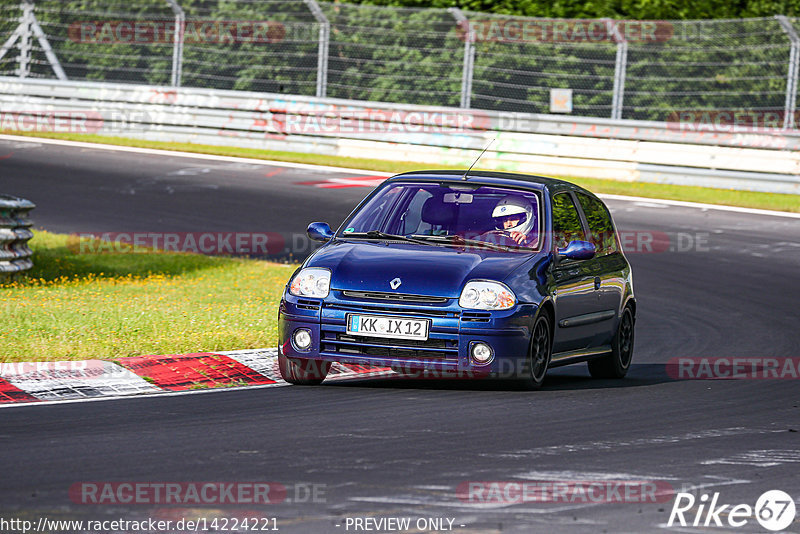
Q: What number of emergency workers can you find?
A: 0